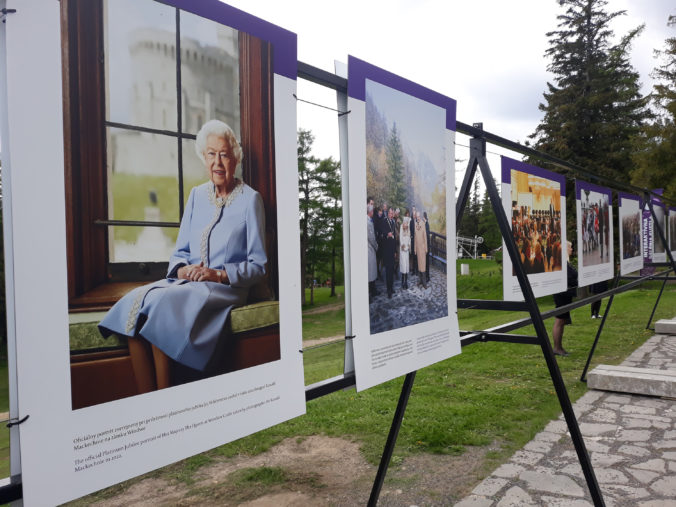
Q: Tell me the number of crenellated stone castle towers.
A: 1